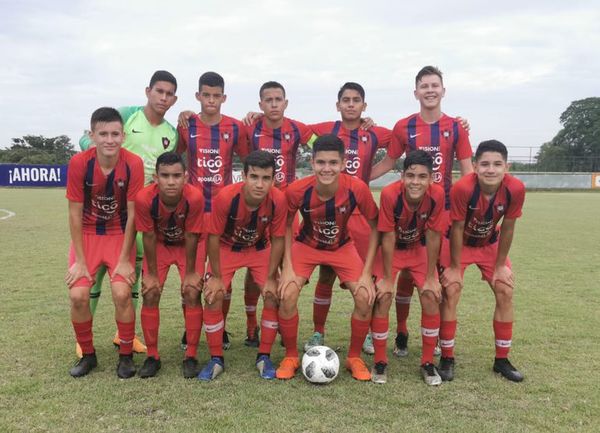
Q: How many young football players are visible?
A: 11